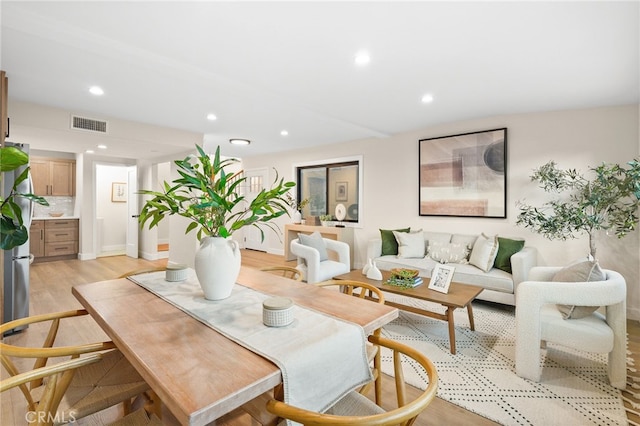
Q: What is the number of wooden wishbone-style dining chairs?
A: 6